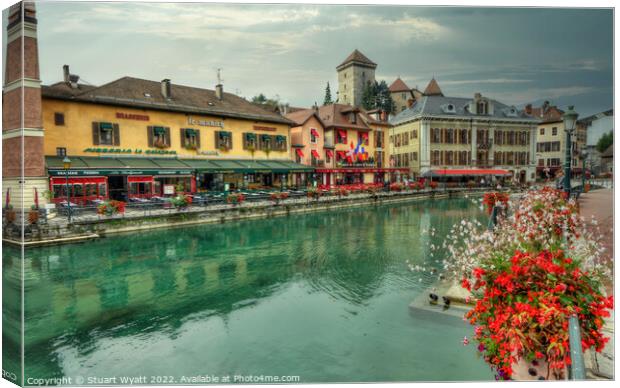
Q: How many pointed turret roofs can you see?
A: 3